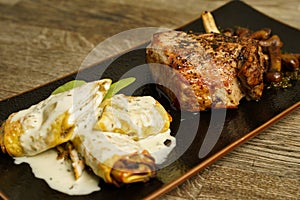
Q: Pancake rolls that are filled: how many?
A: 3